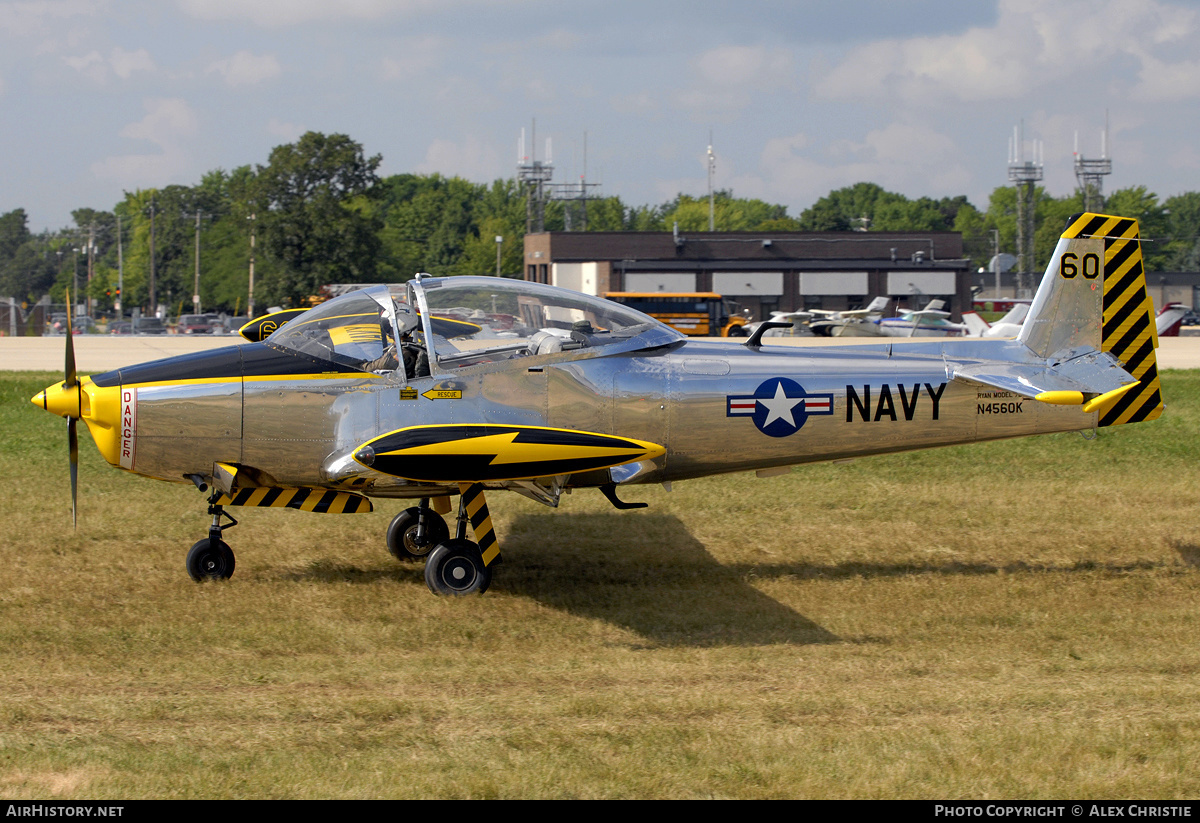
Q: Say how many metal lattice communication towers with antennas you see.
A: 4